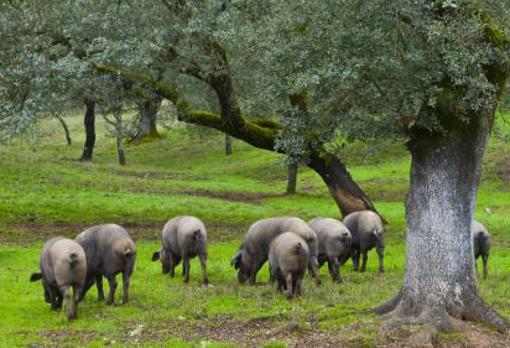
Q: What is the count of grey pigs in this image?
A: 8